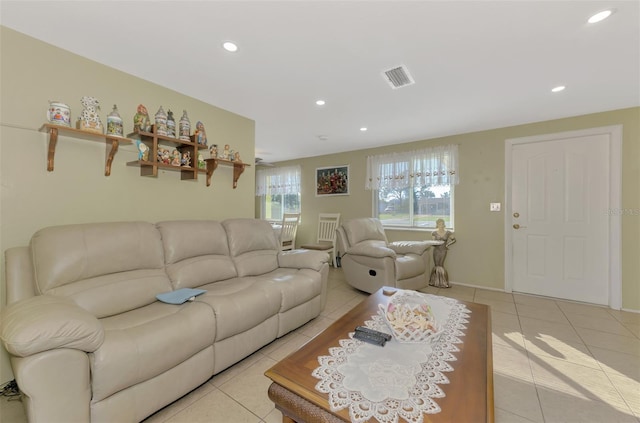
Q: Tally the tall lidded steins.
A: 4